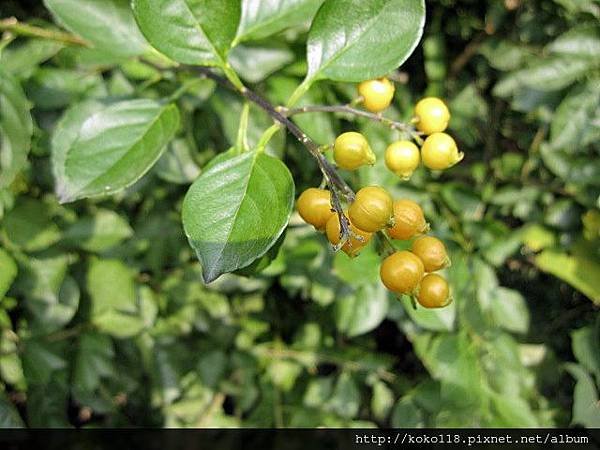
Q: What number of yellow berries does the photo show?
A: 12